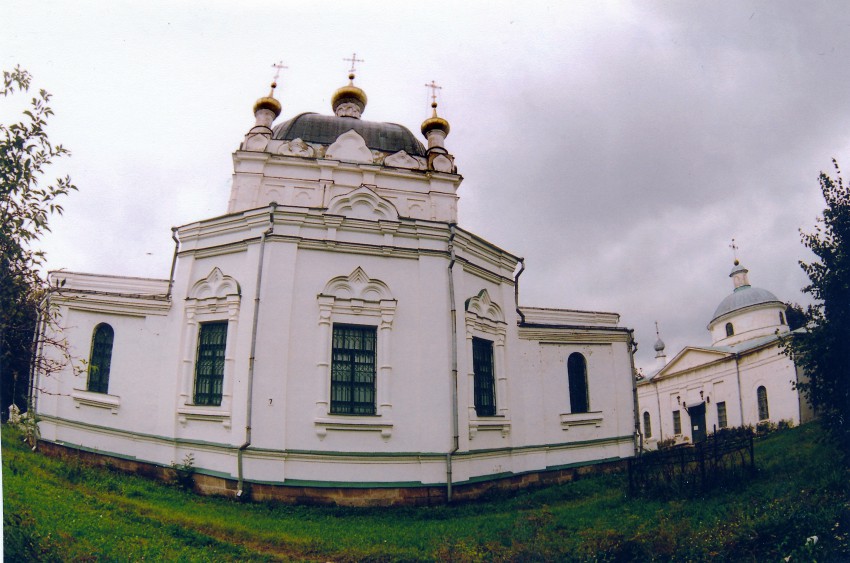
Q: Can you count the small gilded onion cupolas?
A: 3